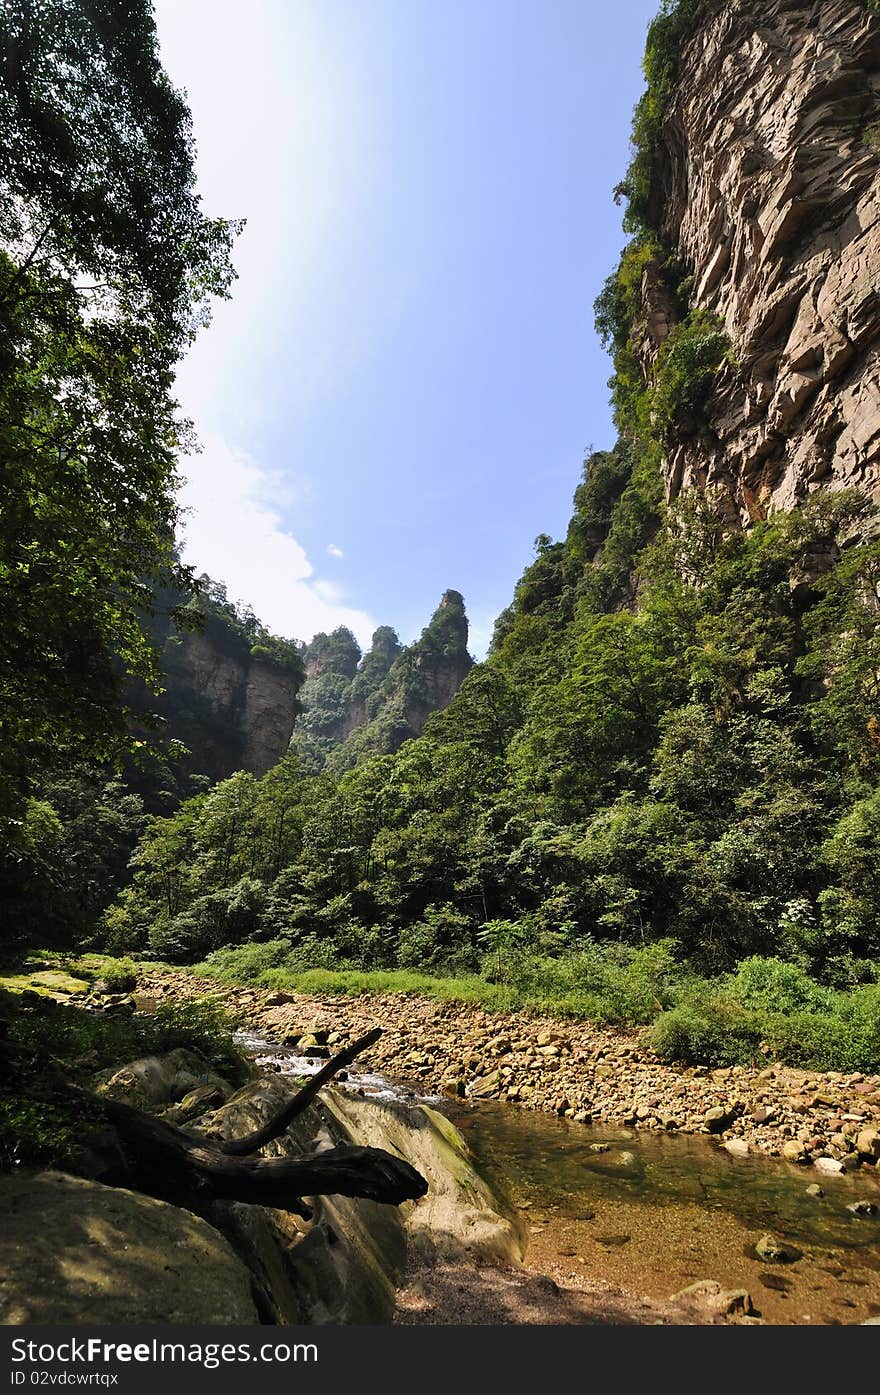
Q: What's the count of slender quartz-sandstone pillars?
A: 3